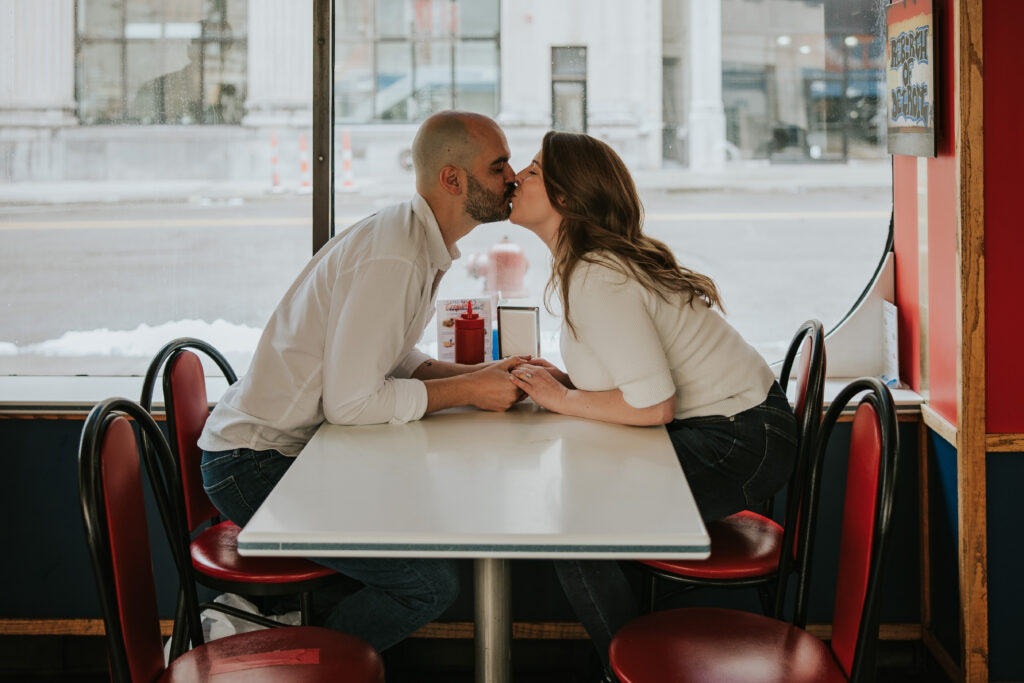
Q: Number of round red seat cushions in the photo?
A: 4